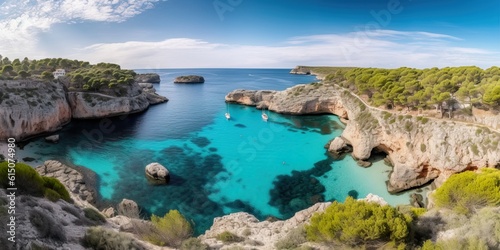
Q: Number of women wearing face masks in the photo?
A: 0